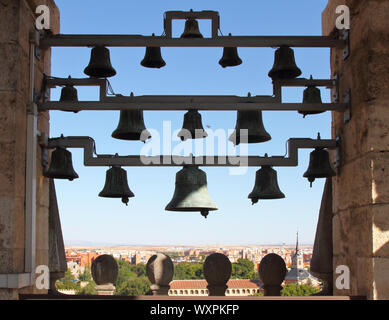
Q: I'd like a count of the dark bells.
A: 15